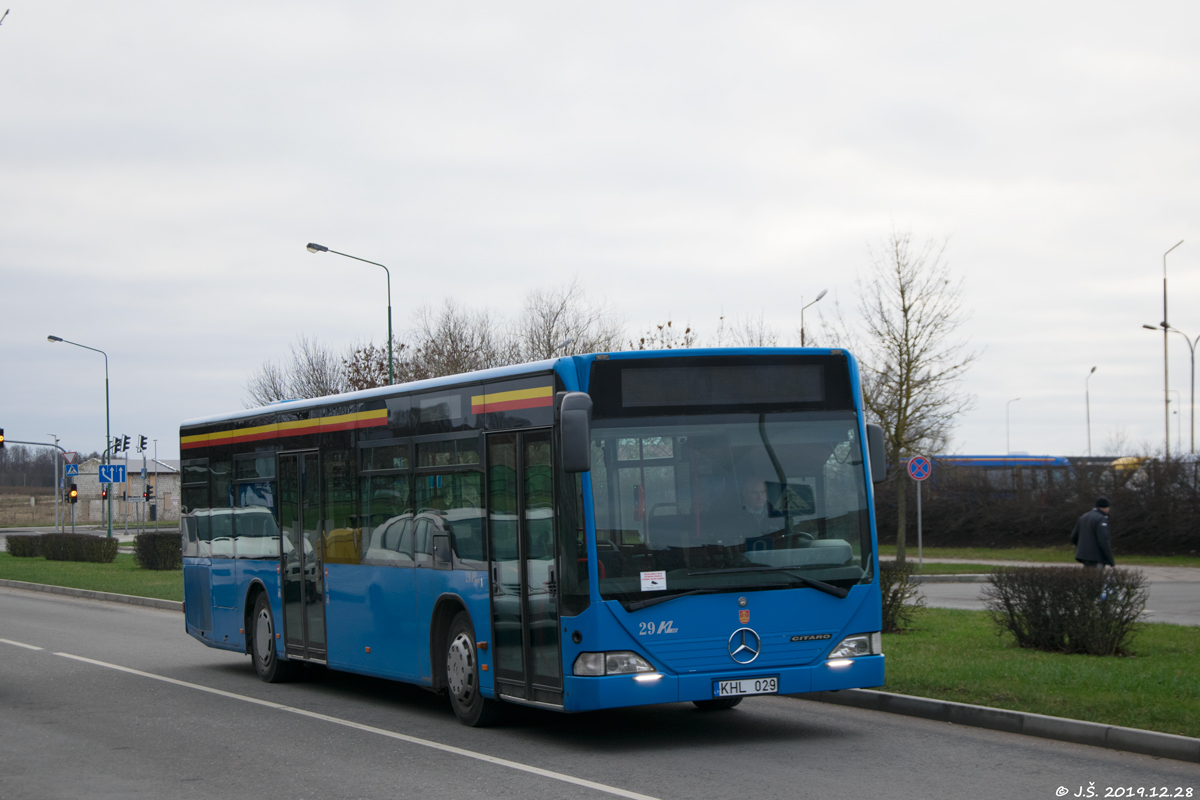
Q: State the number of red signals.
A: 2